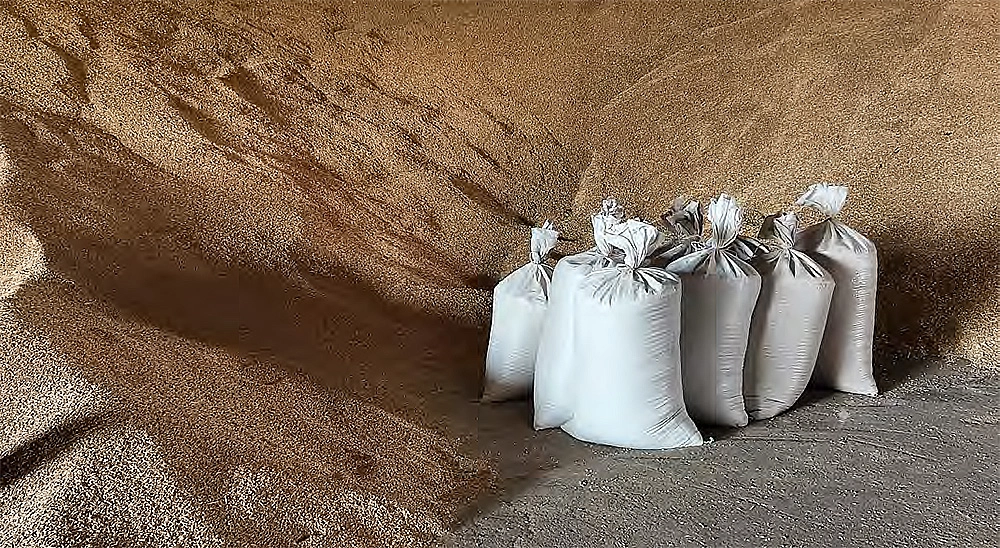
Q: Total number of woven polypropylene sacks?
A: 7